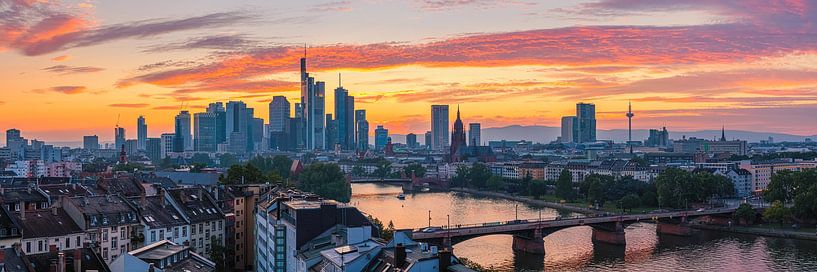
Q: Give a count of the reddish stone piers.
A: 3